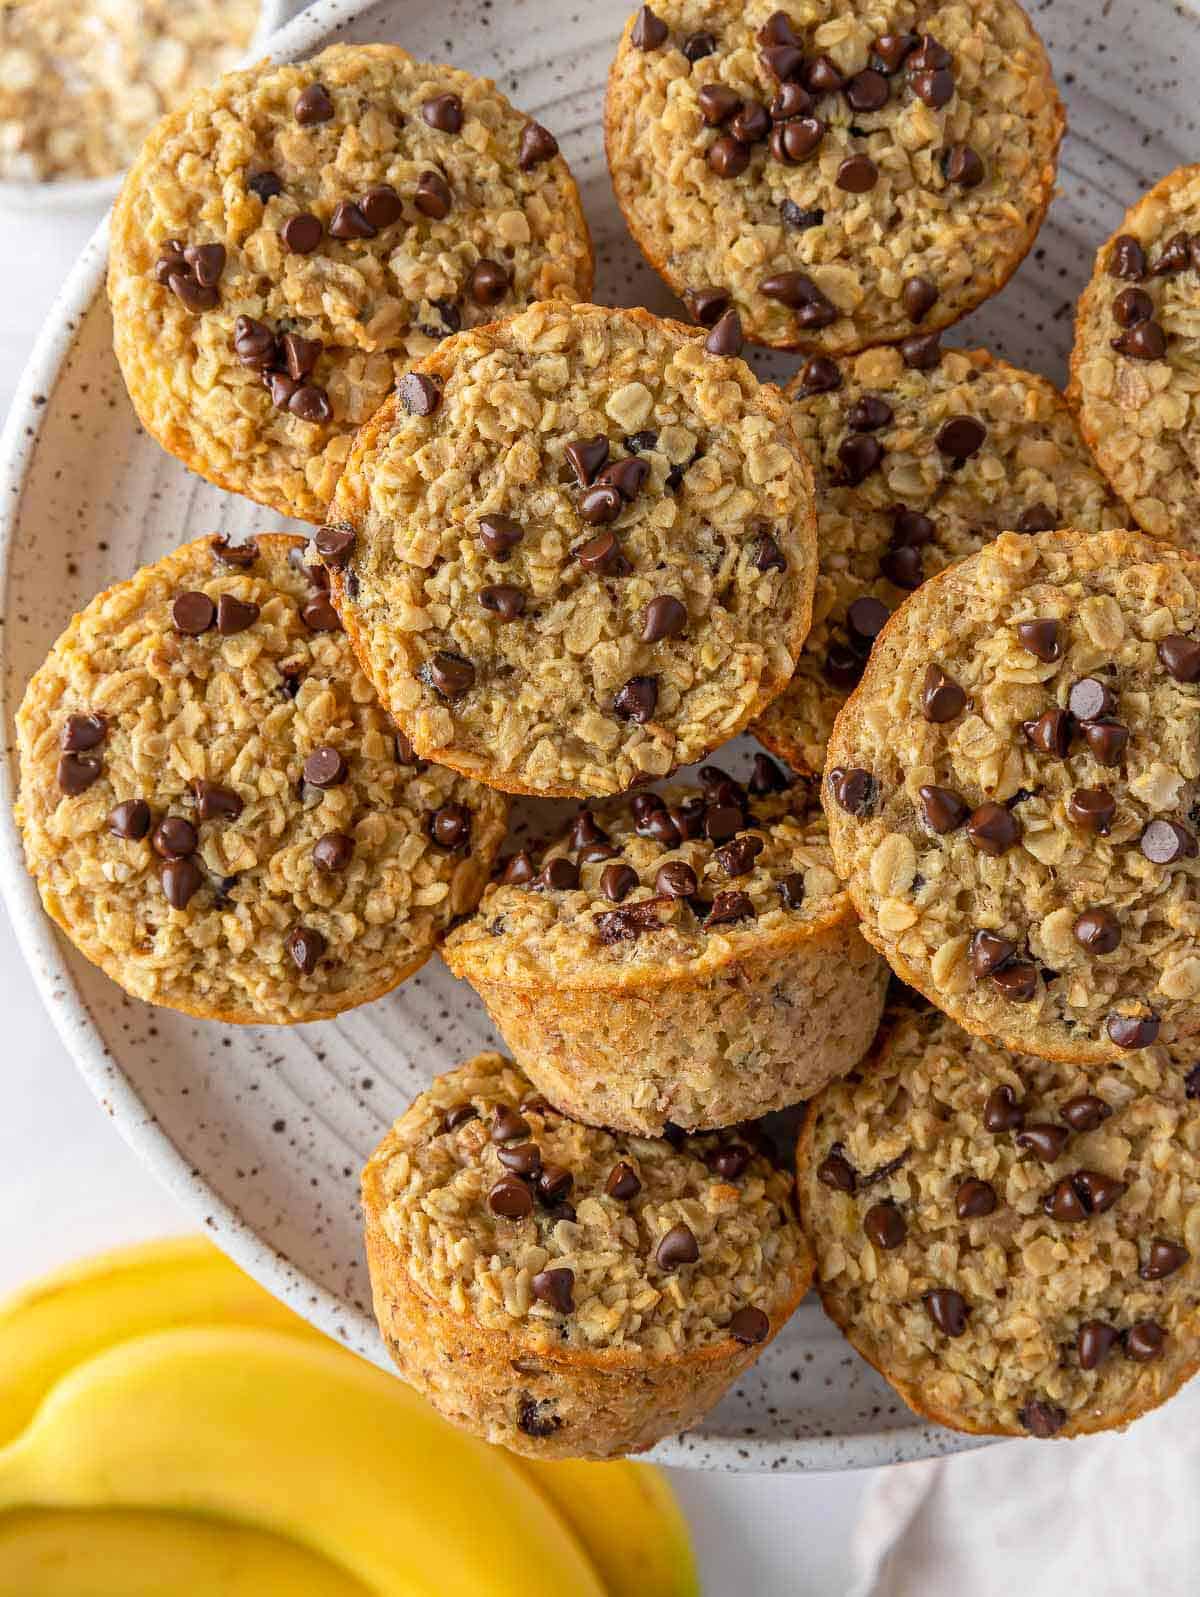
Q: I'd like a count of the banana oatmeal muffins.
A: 10